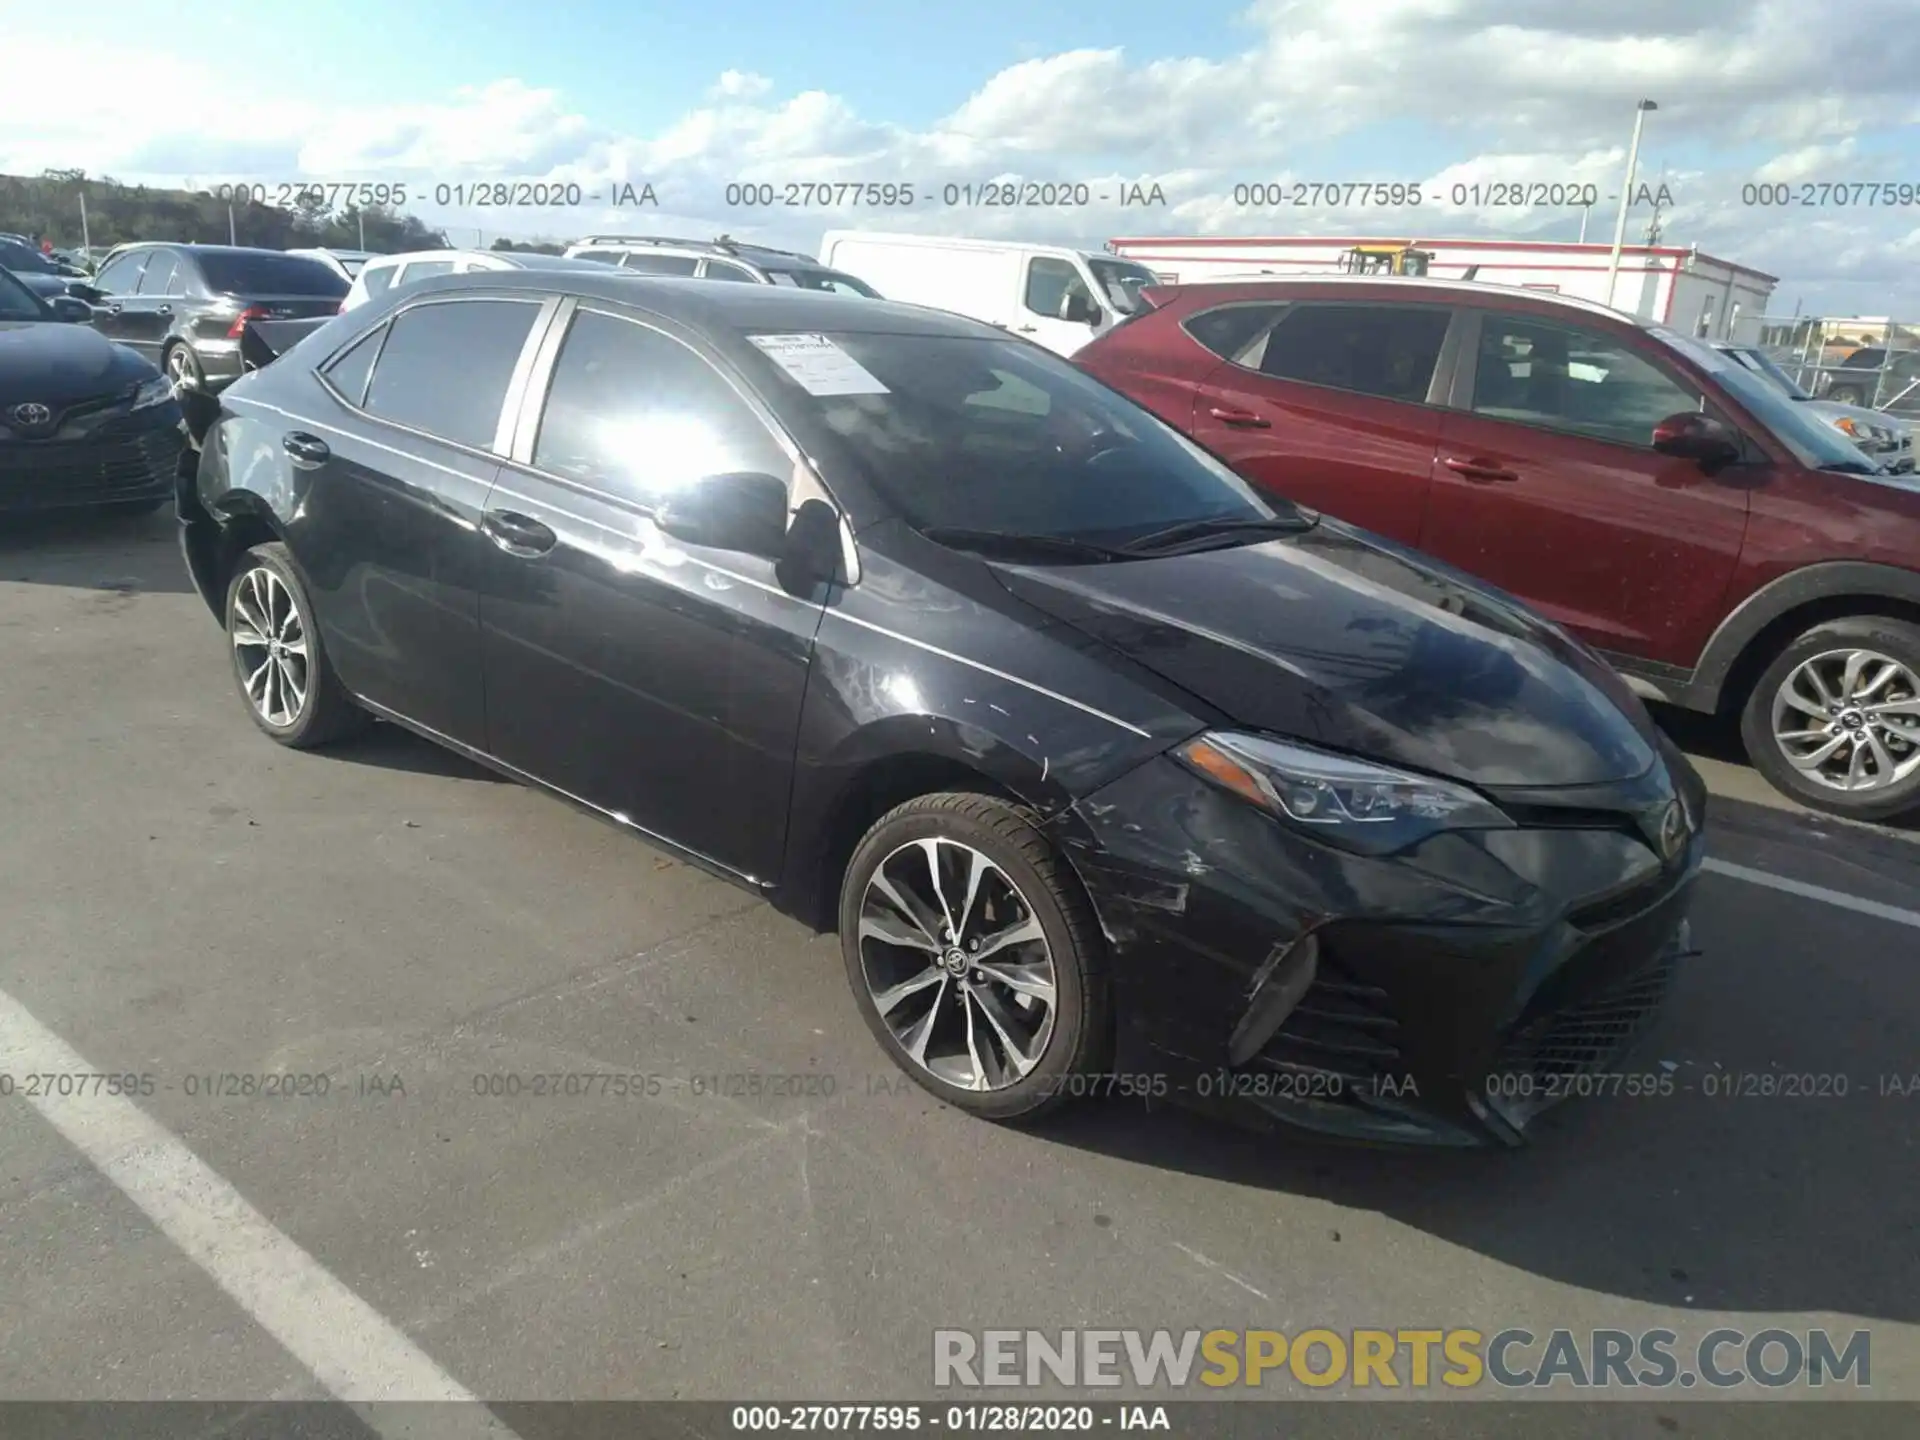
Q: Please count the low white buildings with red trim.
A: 1